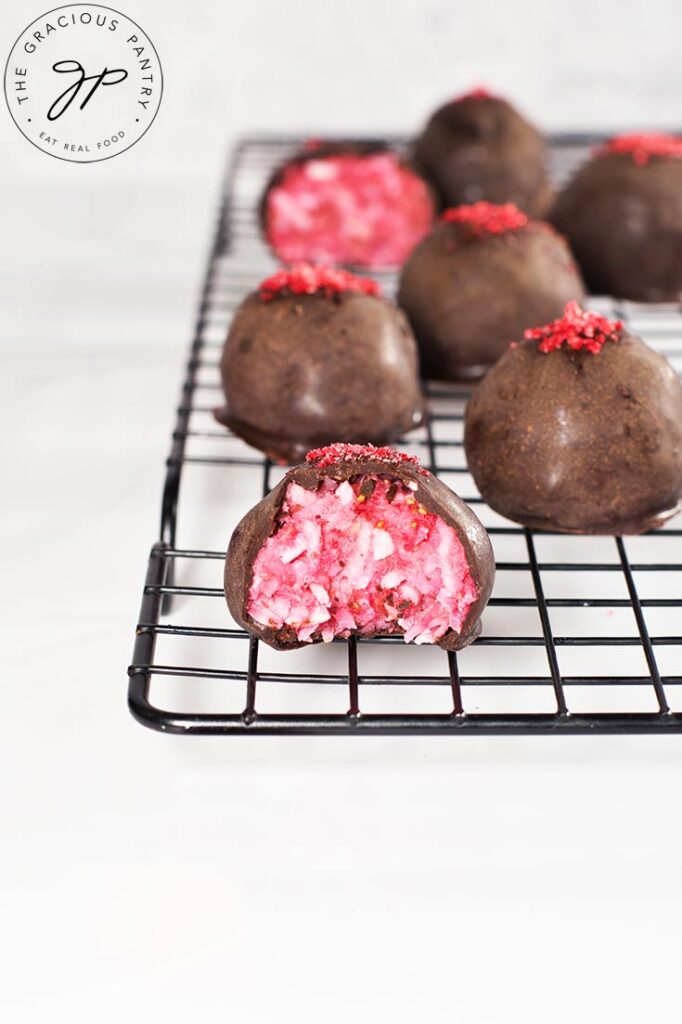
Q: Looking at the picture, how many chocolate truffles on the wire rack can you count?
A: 7